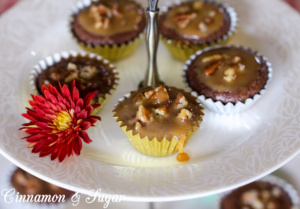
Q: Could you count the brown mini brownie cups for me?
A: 7